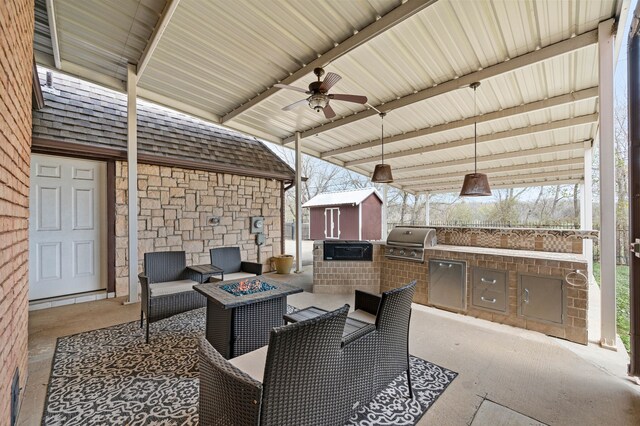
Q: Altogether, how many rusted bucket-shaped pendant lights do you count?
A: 2